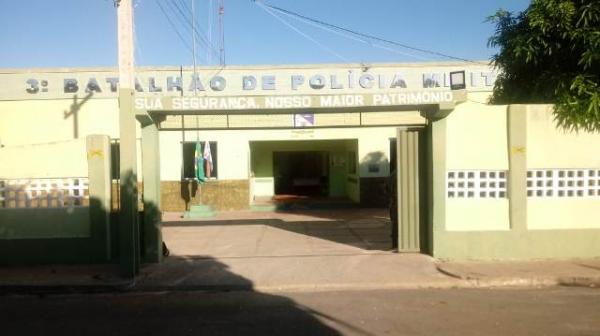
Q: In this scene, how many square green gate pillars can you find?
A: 2